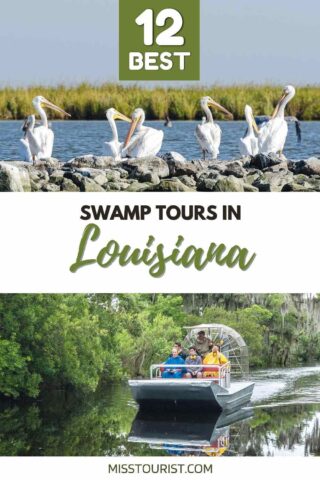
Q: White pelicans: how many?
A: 7